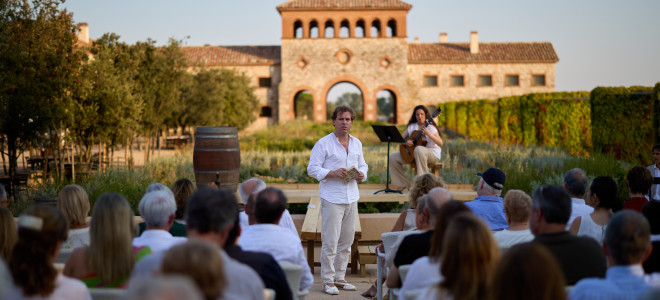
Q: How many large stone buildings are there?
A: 1